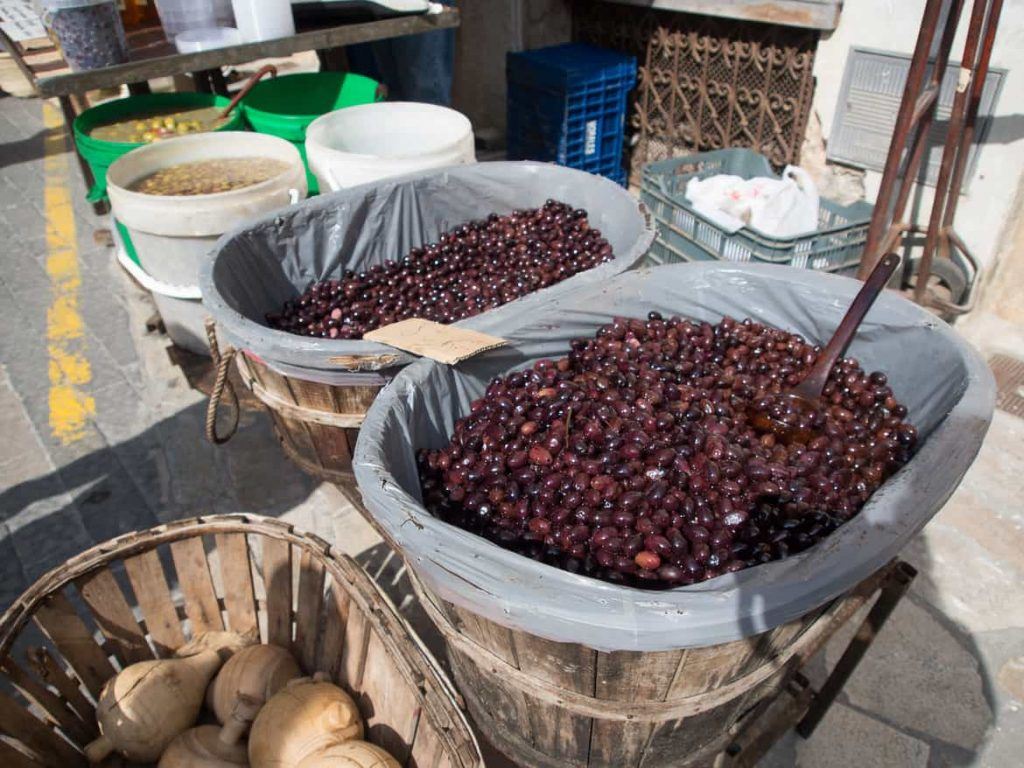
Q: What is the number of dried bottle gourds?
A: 5